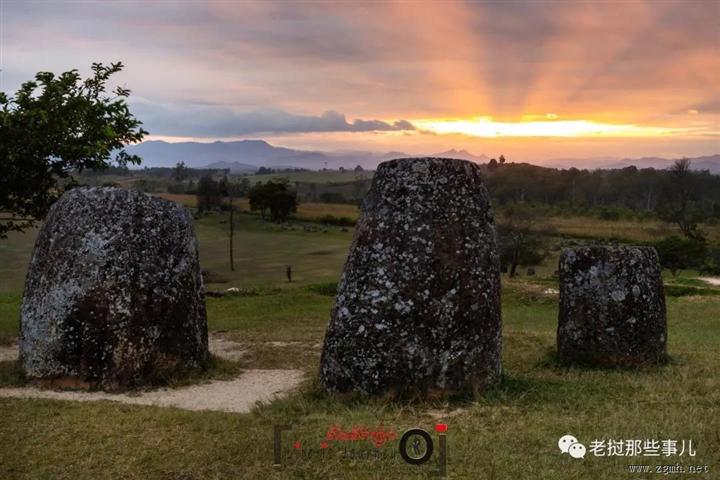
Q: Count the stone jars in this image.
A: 3